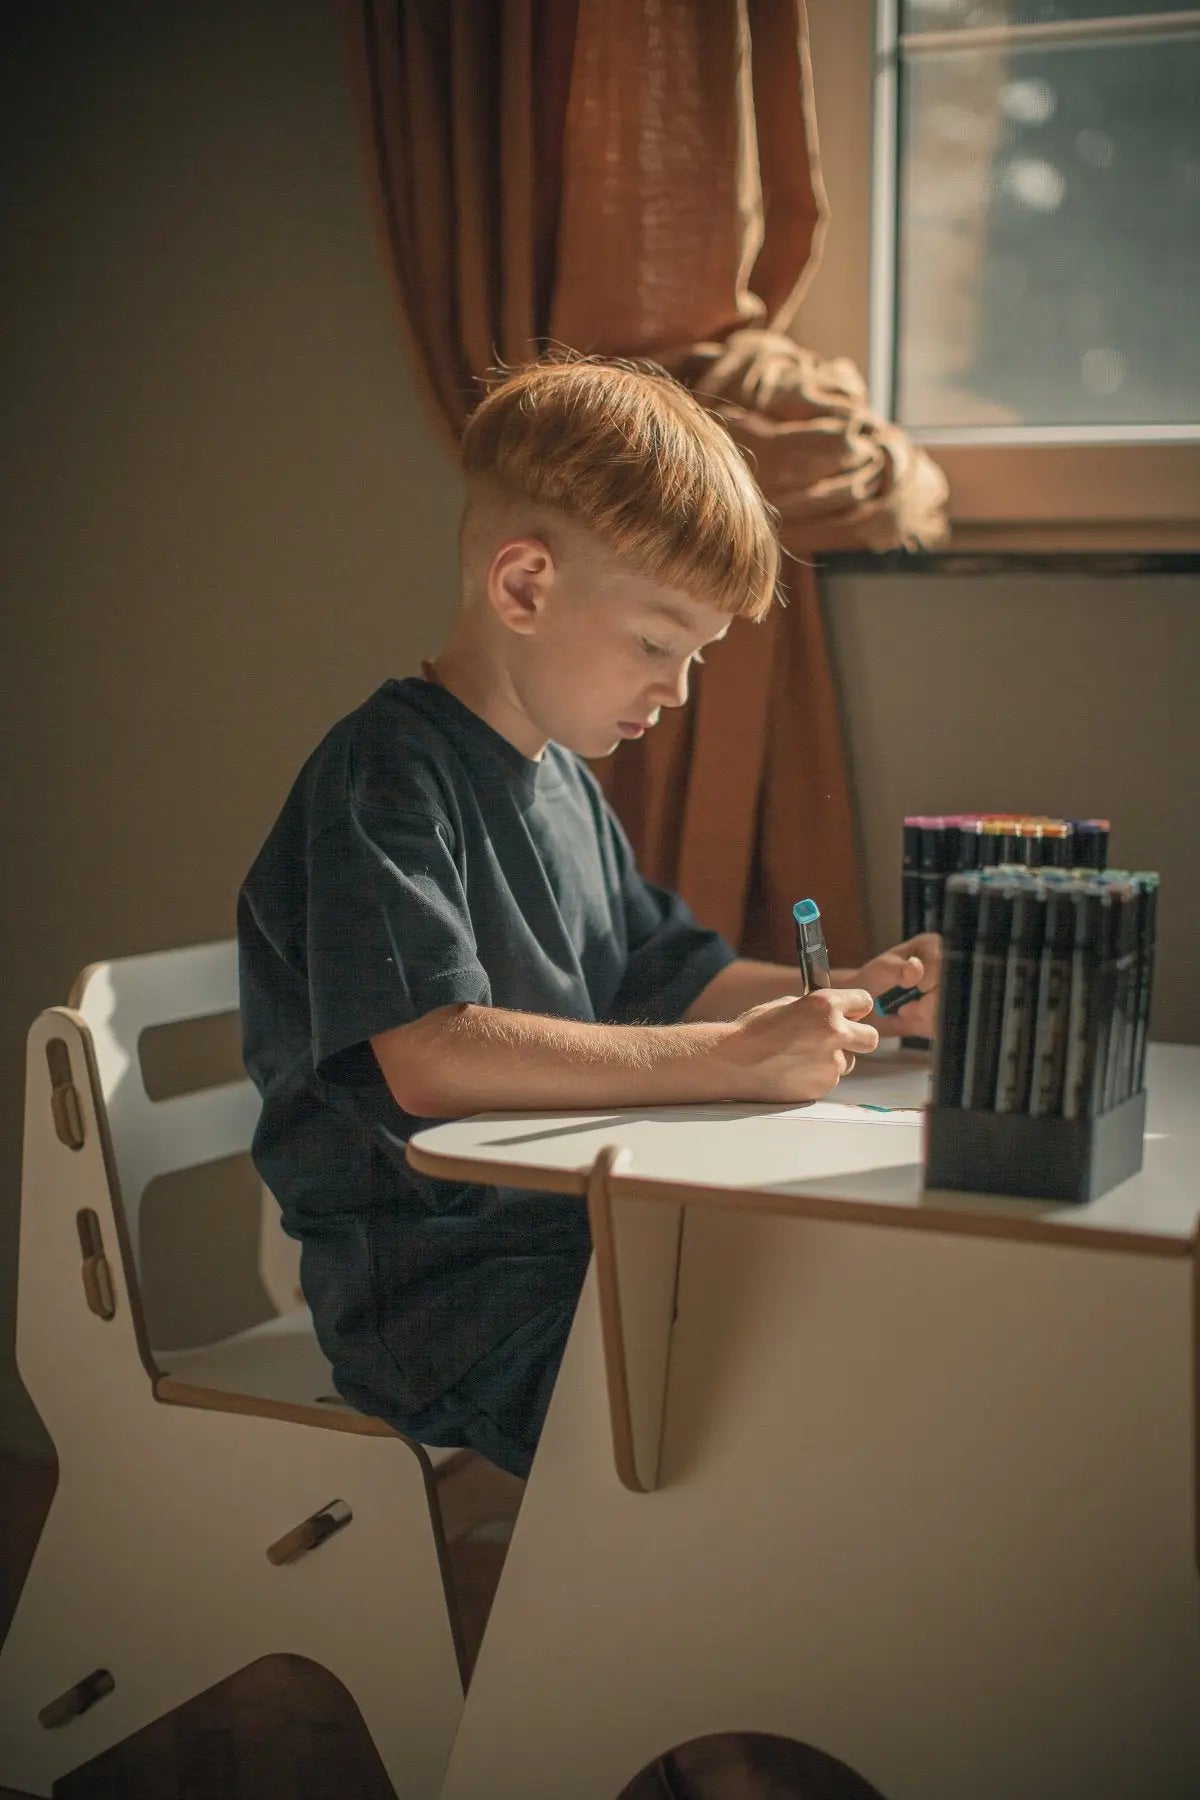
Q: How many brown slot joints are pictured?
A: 4